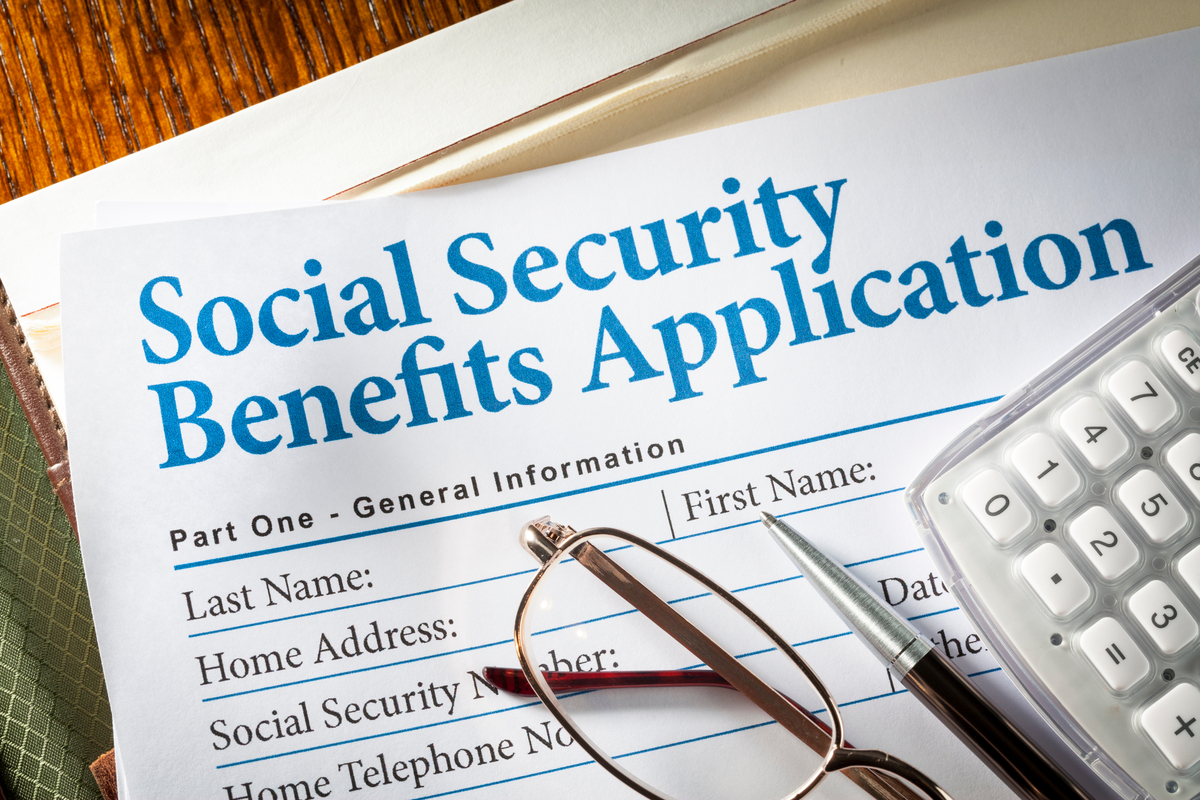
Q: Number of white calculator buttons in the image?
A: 13